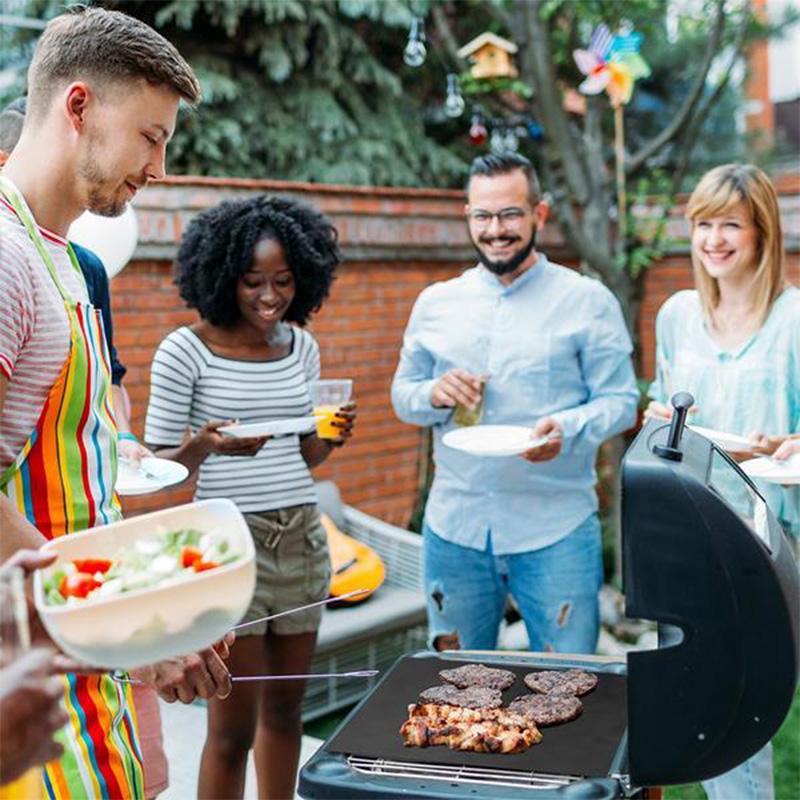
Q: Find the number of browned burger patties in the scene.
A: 4